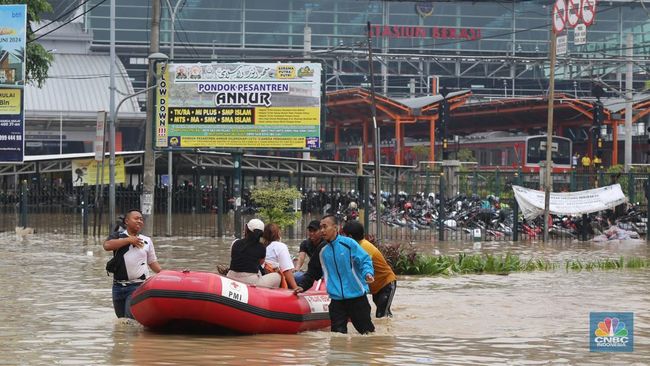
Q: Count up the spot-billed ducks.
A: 0